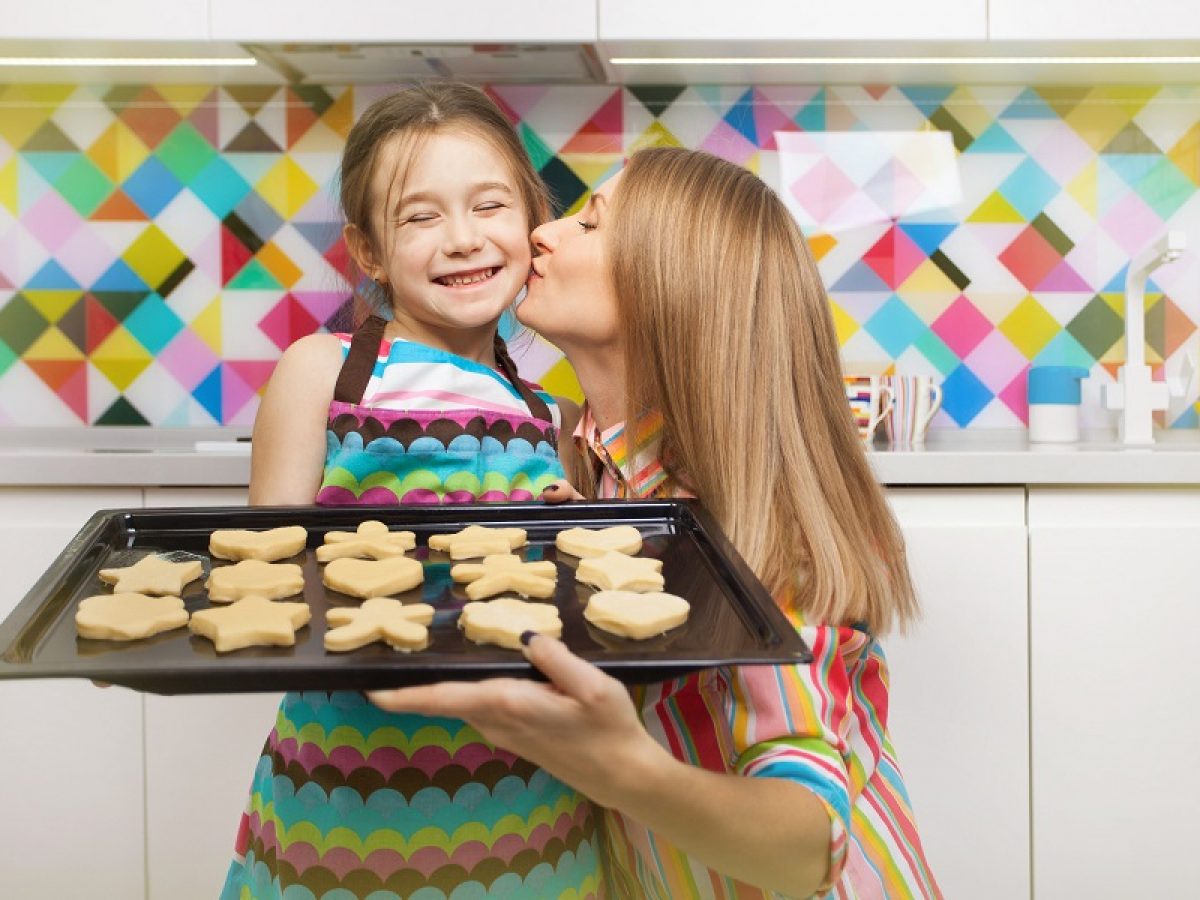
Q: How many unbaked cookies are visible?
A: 14